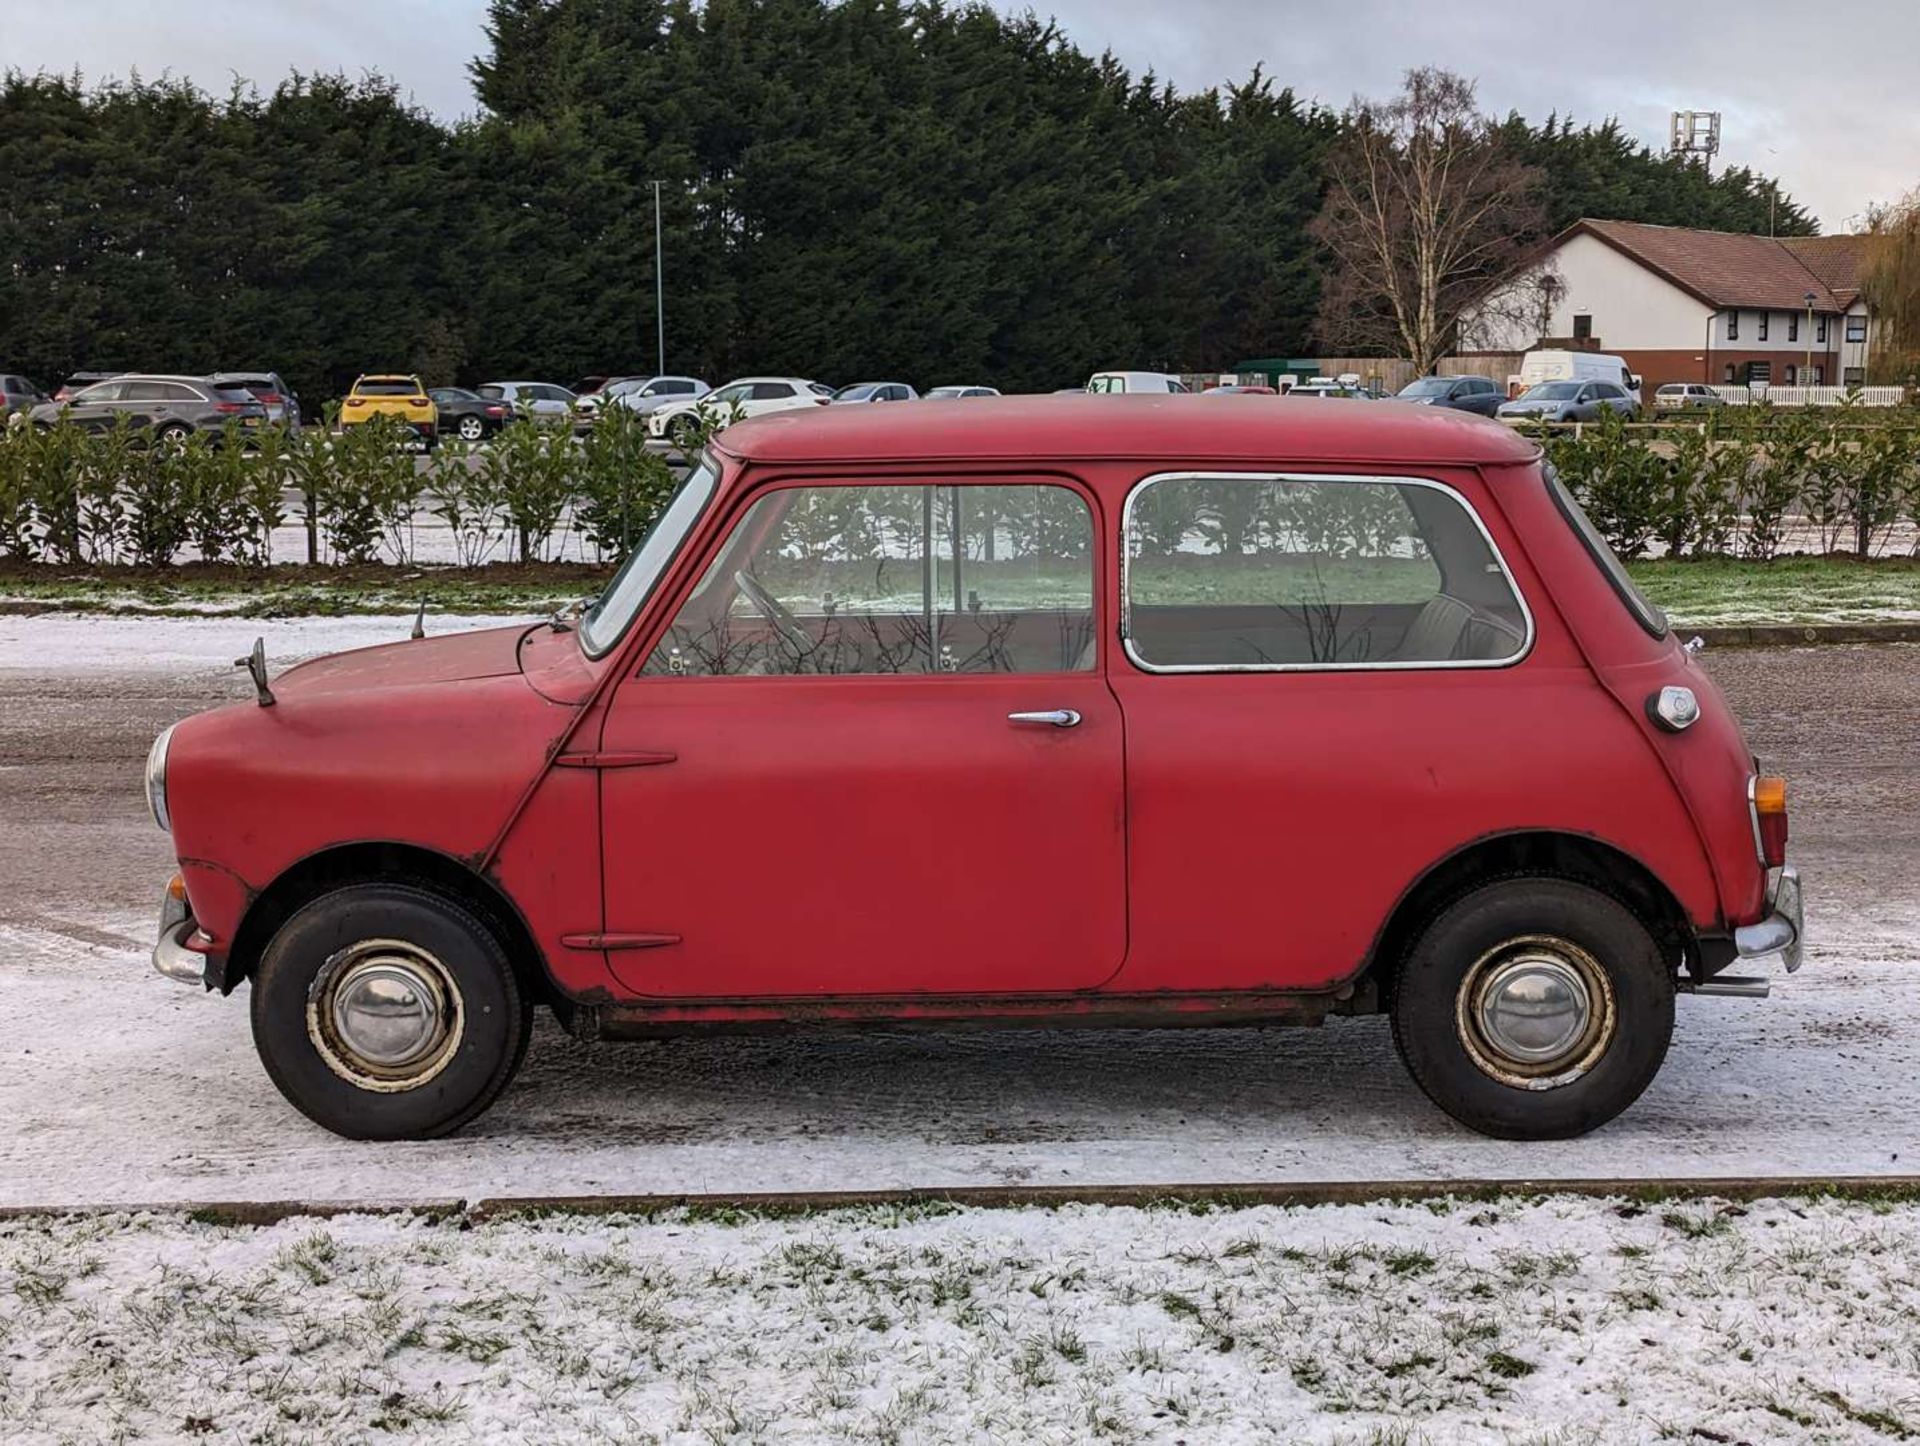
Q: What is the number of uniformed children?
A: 0